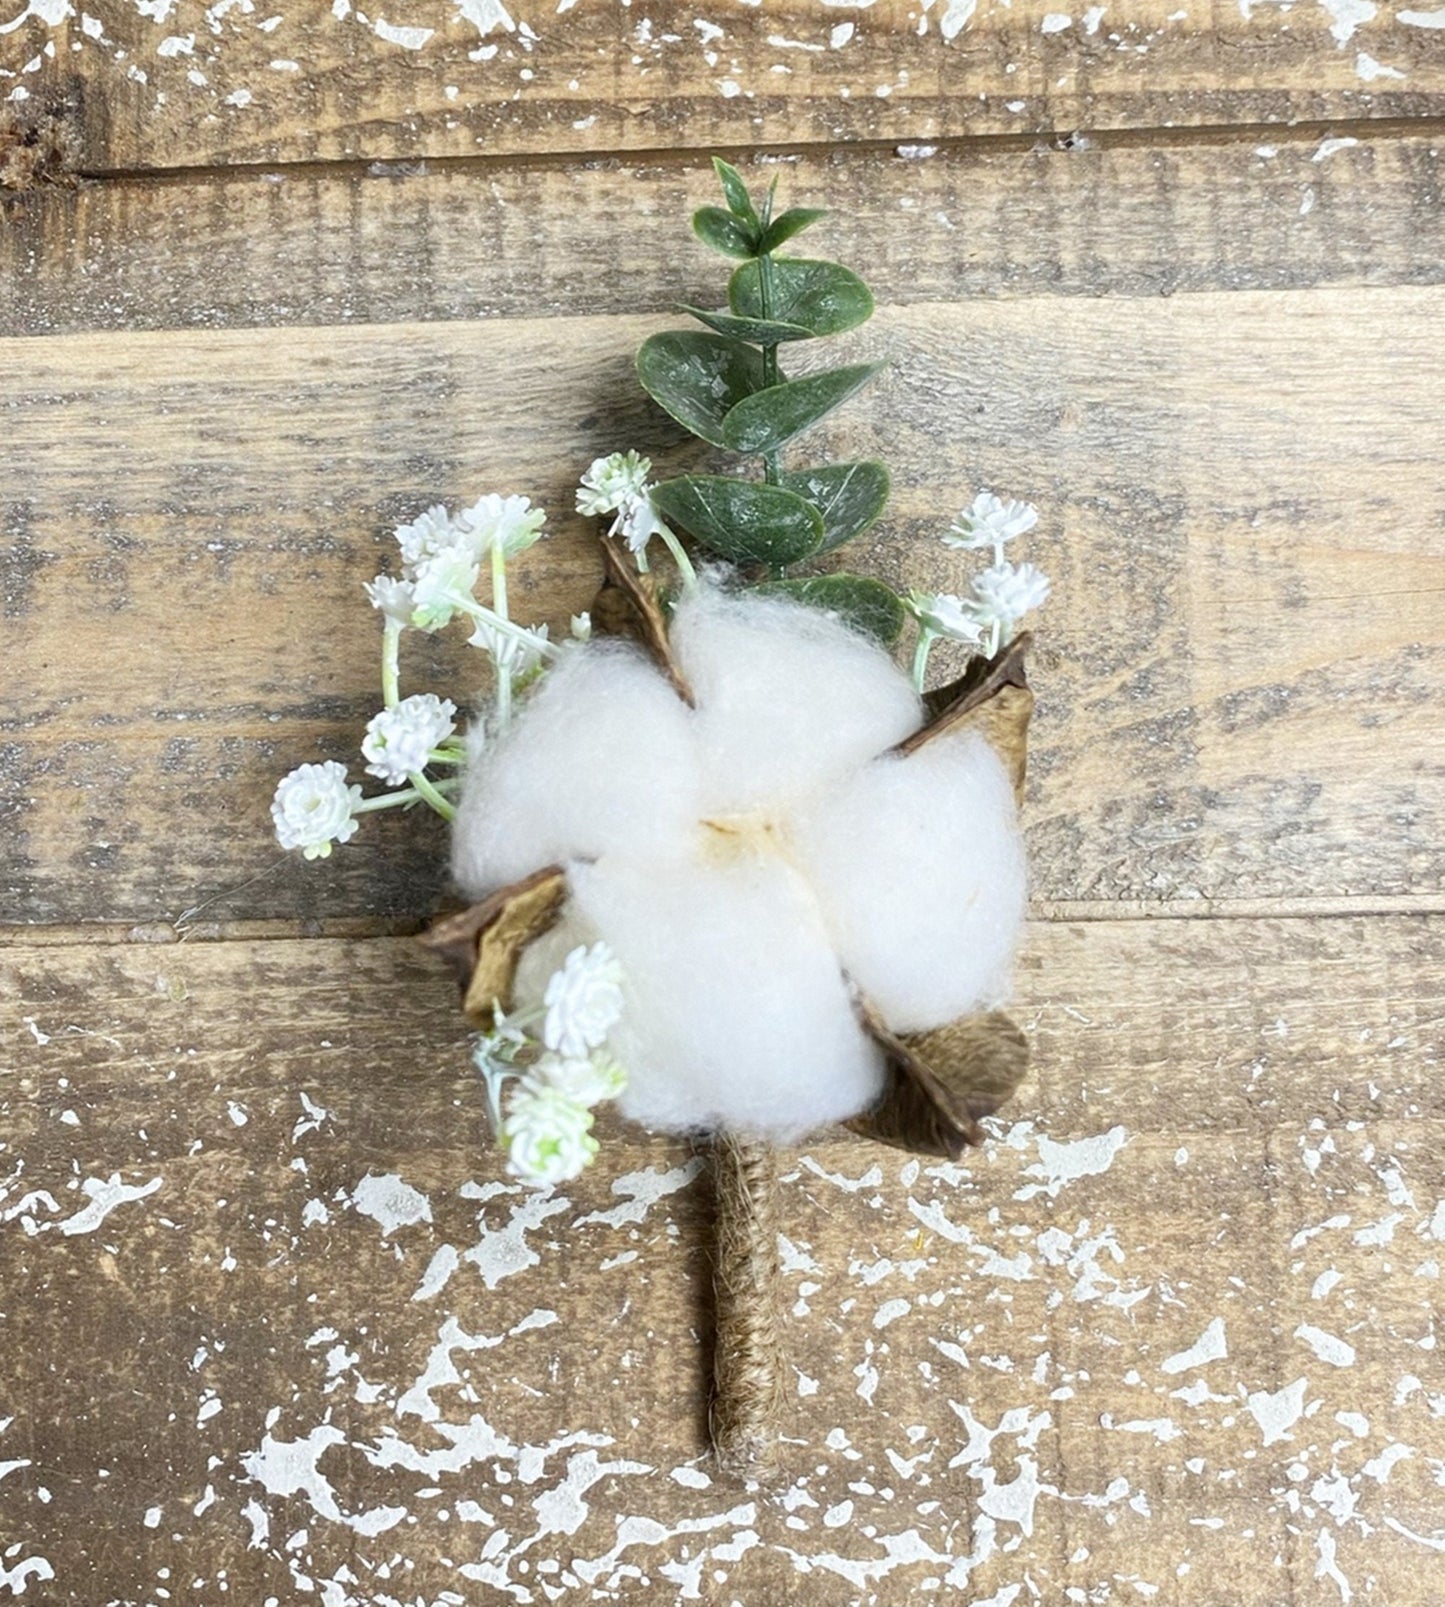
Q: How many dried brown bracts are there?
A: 4